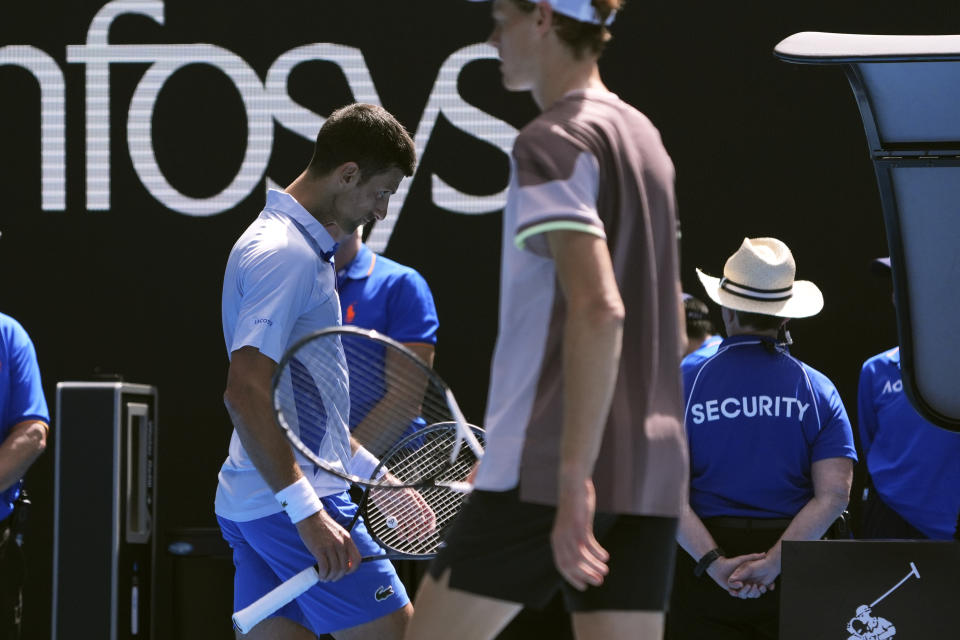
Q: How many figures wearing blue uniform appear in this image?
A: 5